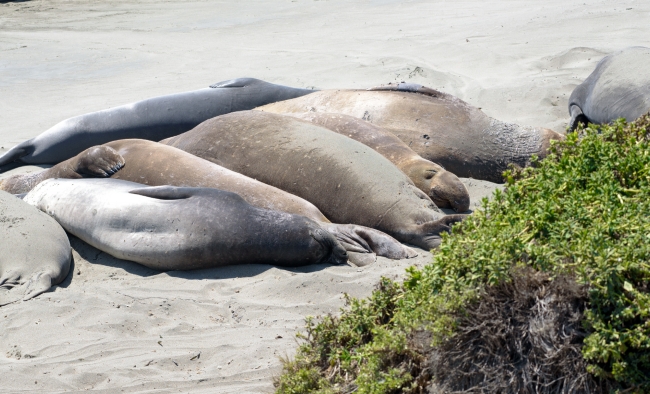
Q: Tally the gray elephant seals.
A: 4